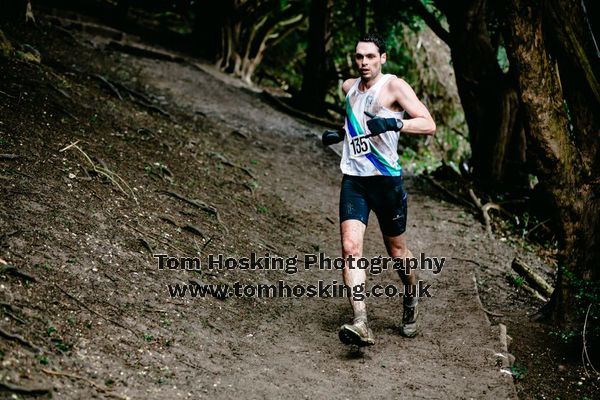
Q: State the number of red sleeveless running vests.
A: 0